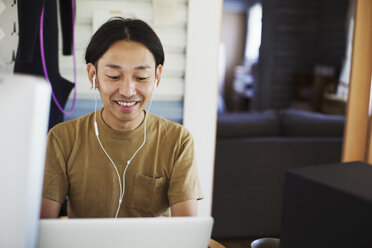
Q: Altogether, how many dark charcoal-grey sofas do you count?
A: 1